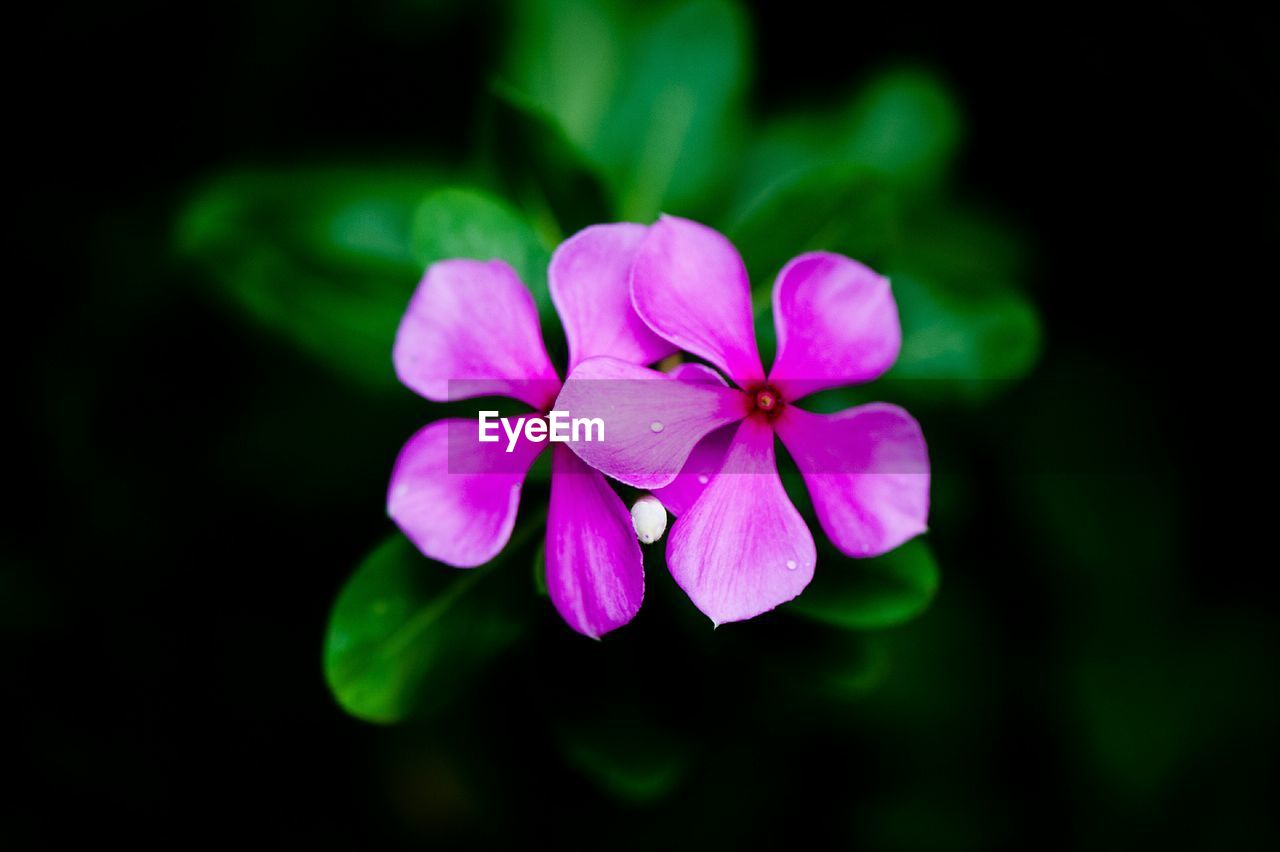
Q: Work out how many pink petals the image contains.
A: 10